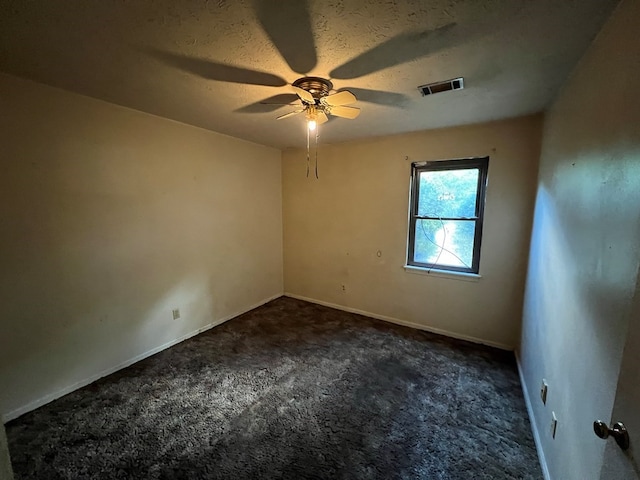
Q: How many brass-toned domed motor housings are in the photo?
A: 1